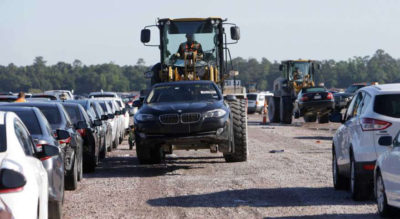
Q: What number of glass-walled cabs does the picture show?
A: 2